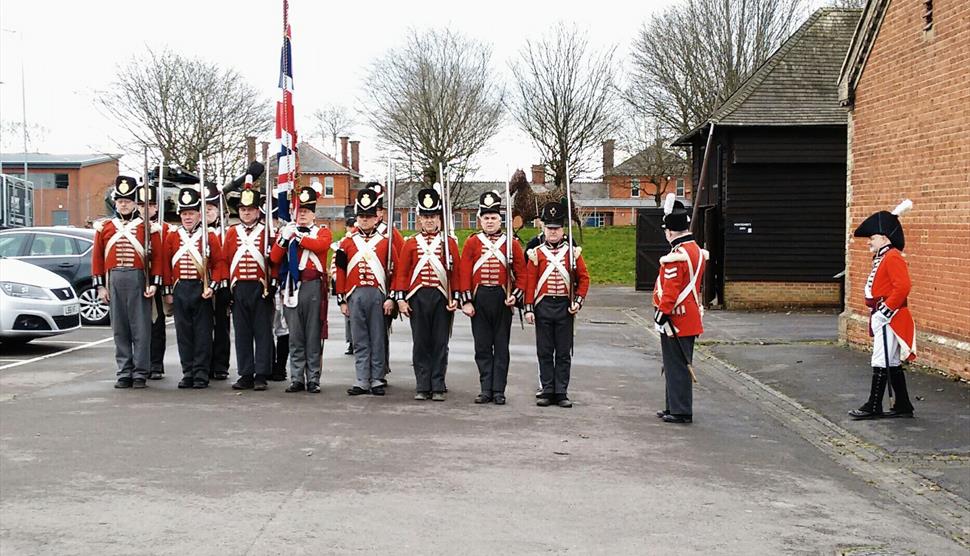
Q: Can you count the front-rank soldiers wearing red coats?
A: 8